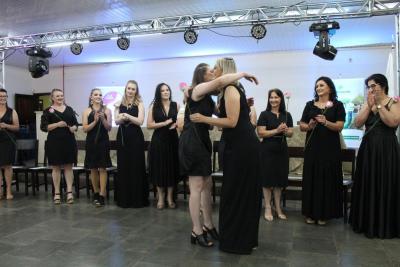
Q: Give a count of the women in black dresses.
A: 10